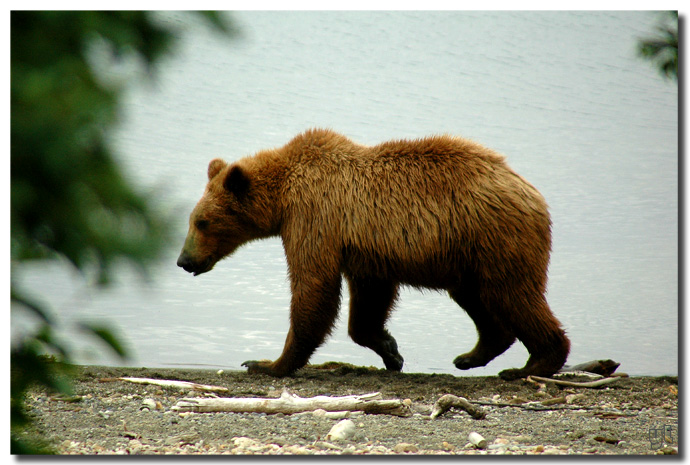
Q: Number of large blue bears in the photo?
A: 0